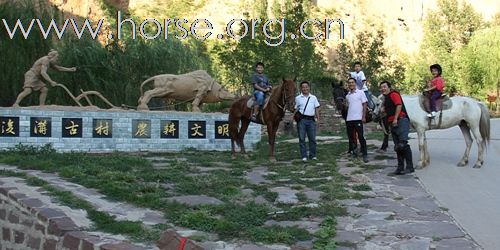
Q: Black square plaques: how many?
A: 8